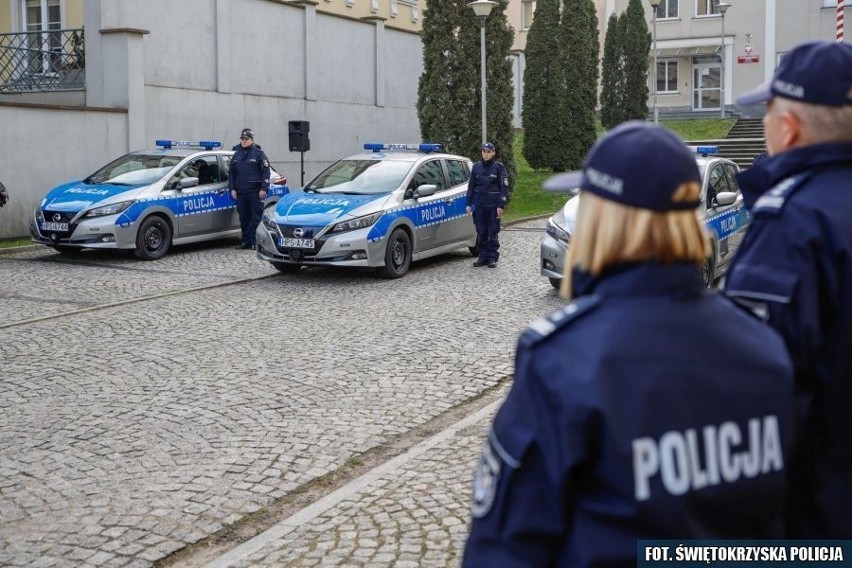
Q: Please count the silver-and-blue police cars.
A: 3